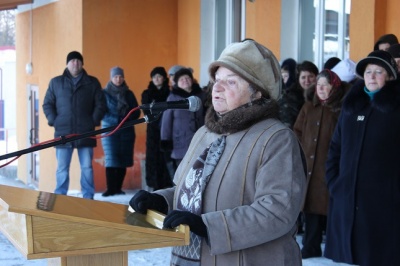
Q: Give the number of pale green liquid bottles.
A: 0